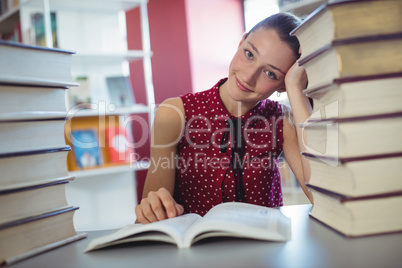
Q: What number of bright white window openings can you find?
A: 1